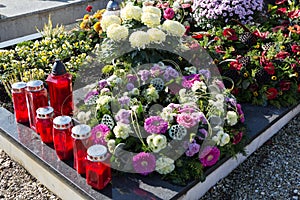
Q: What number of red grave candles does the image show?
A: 7